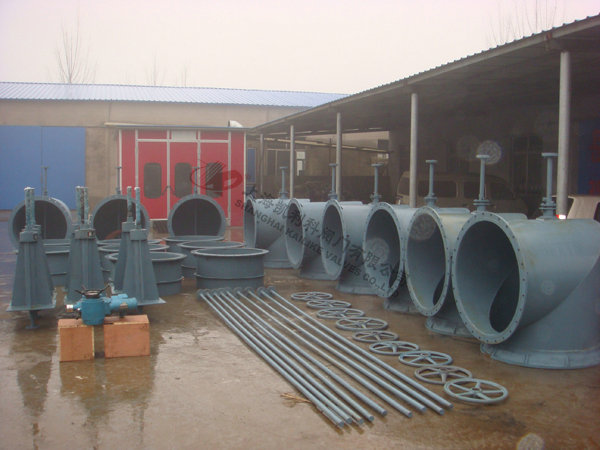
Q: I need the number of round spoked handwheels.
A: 9